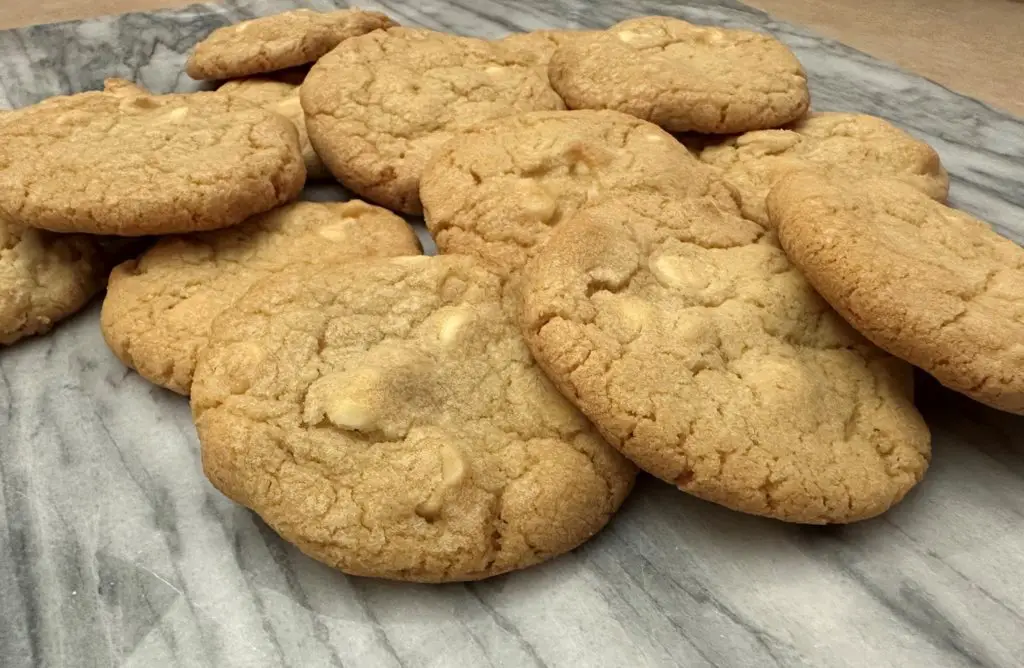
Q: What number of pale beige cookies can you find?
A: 13